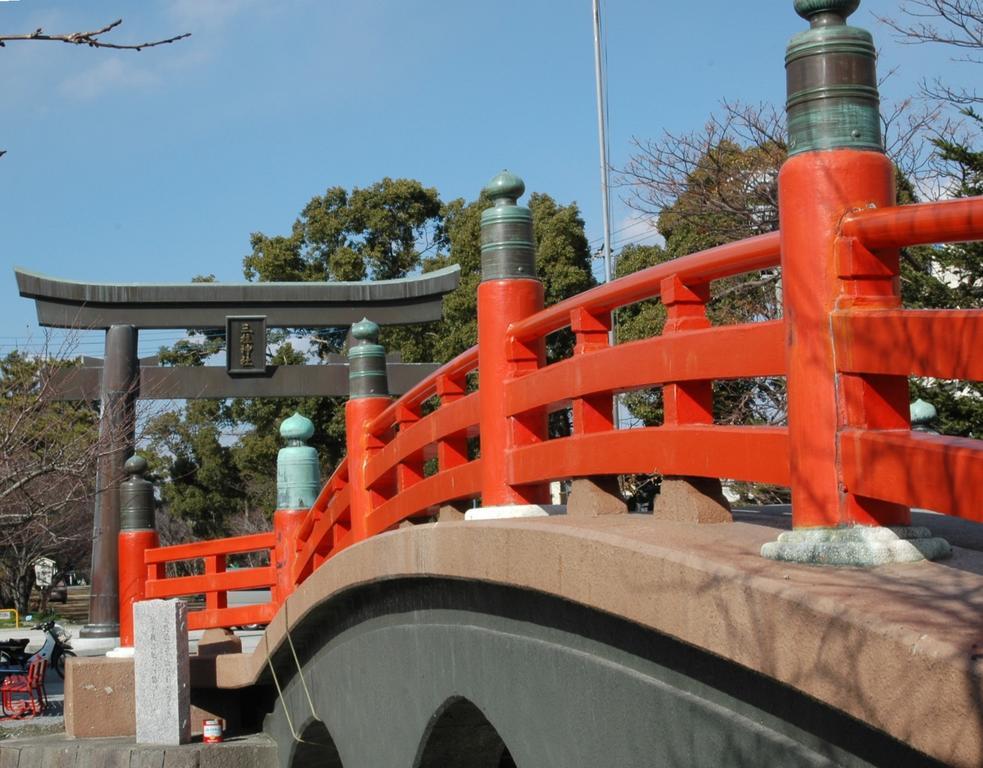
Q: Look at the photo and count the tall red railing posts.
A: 5